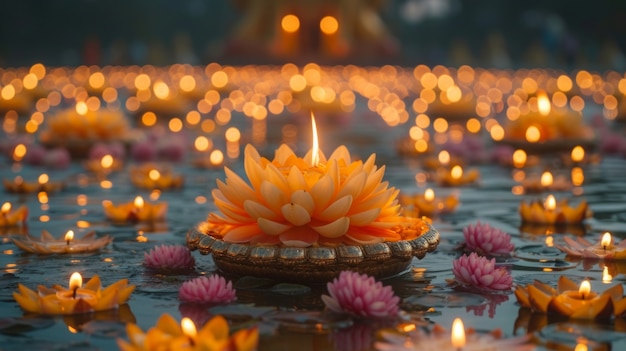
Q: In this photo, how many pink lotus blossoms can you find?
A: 5